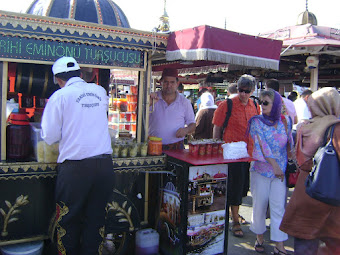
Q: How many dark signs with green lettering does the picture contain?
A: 1